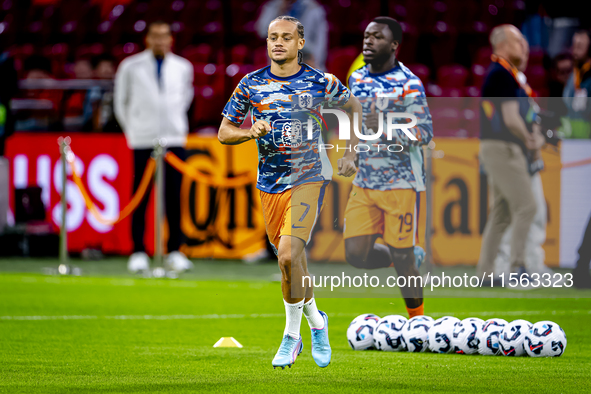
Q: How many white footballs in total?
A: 8